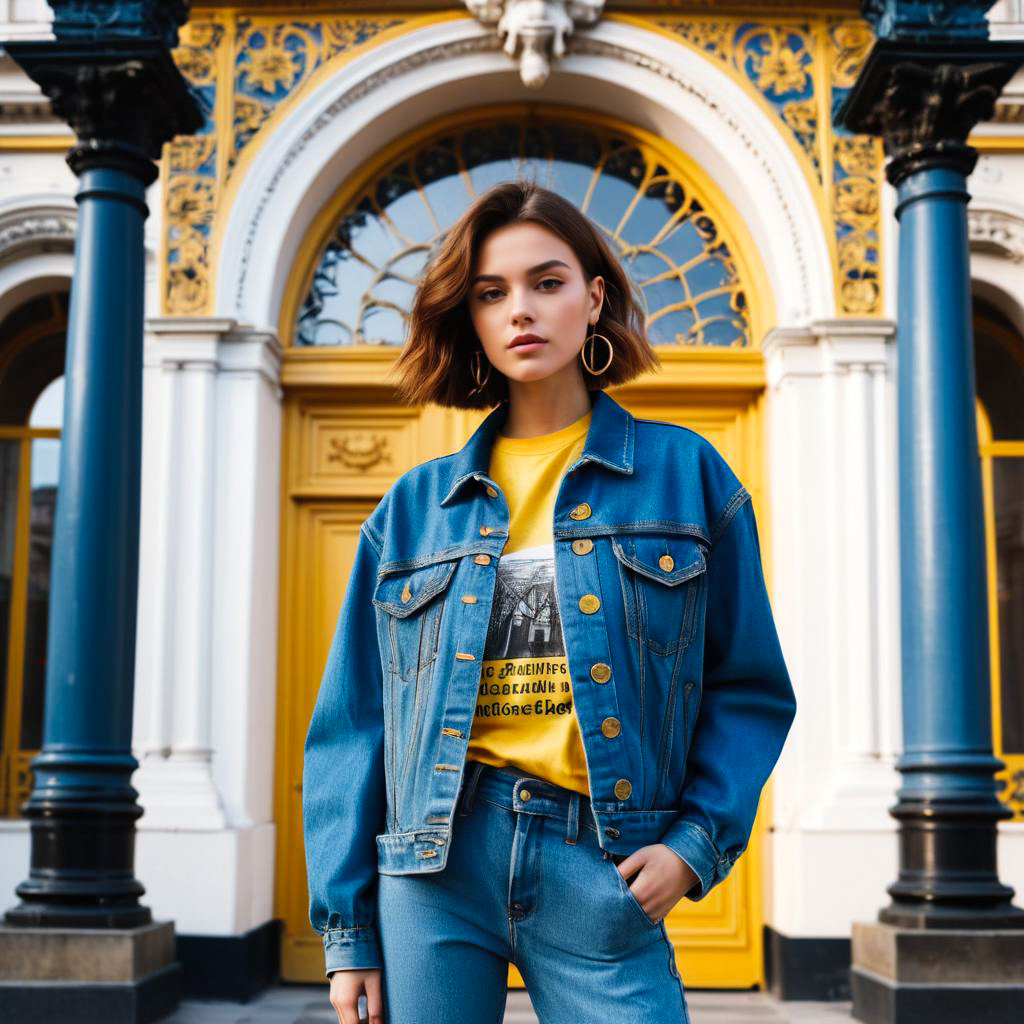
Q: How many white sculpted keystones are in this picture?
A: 1